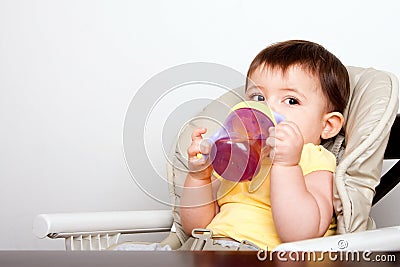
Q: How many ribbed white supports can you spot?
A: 1